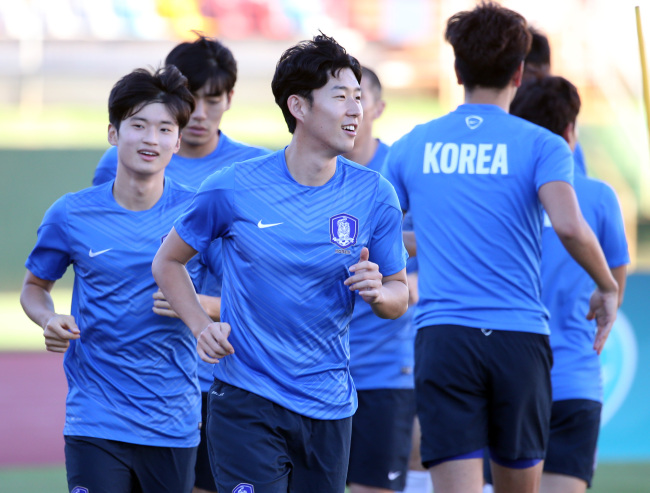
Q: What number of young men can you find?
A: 7